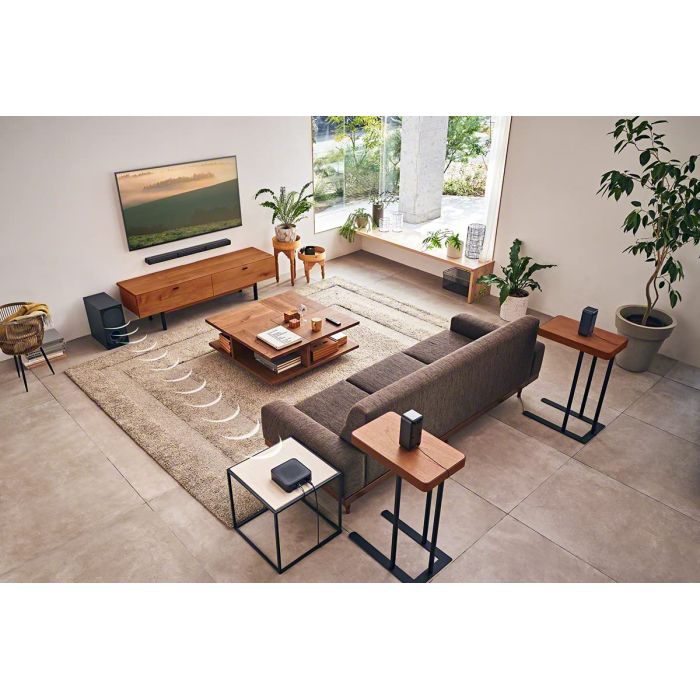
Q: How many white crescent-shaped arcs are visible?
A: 12